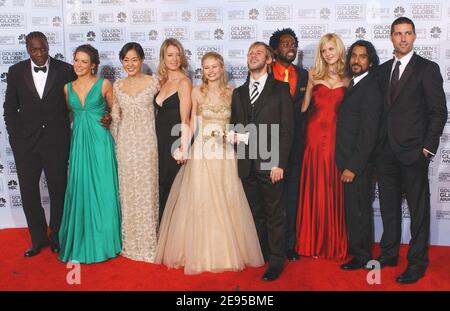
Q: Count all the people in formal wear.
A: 10